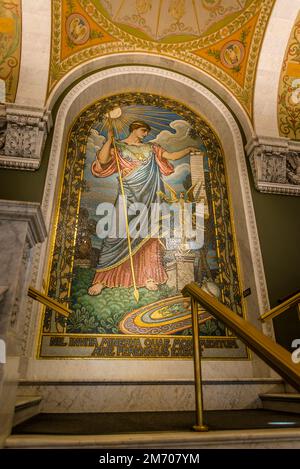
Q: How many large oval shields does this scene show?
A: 1